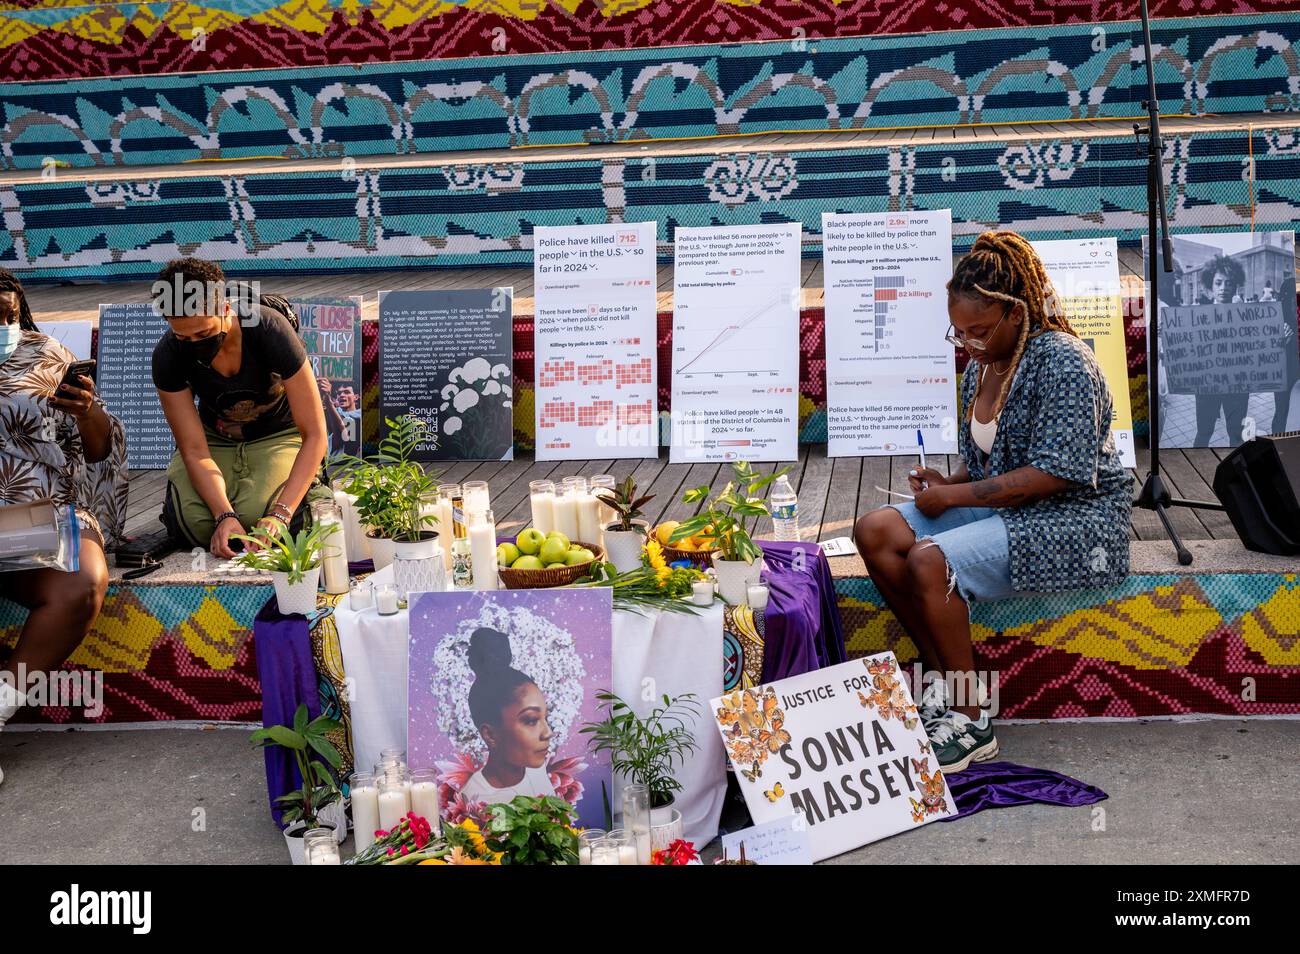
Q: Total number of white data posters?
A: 3